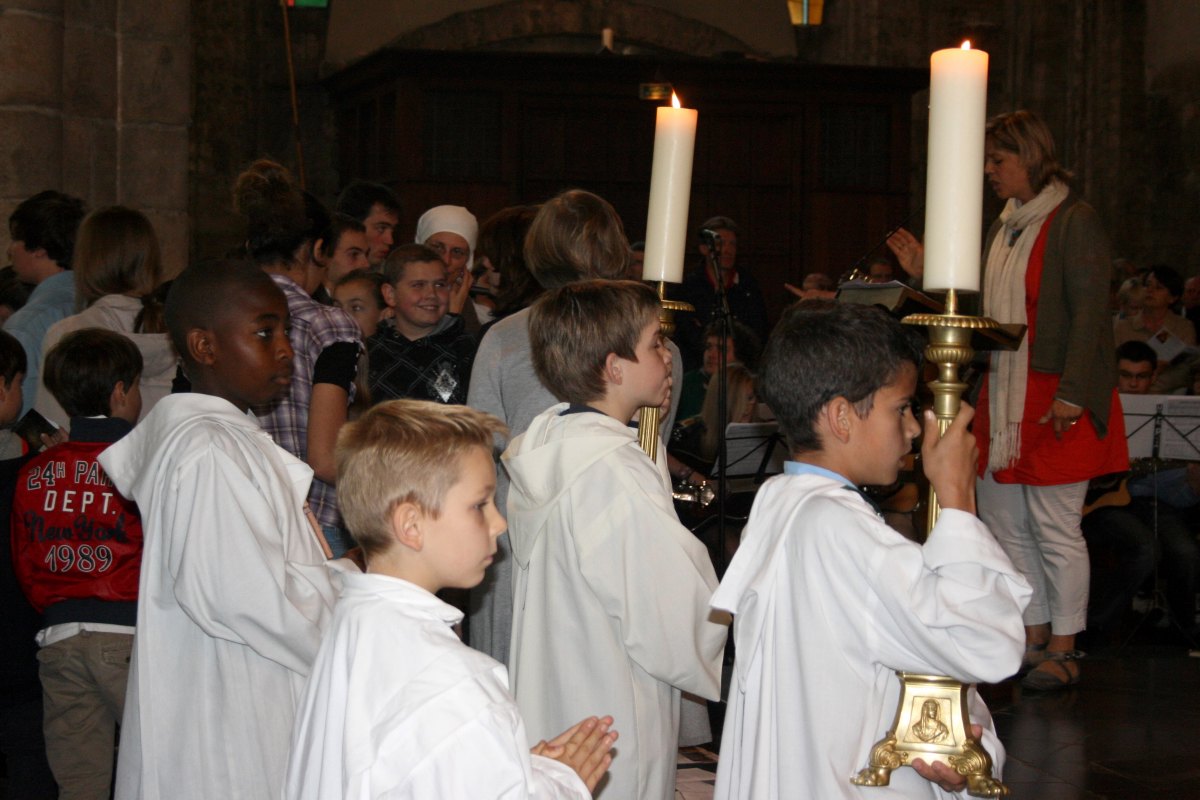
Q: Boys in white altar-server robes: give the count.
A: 4